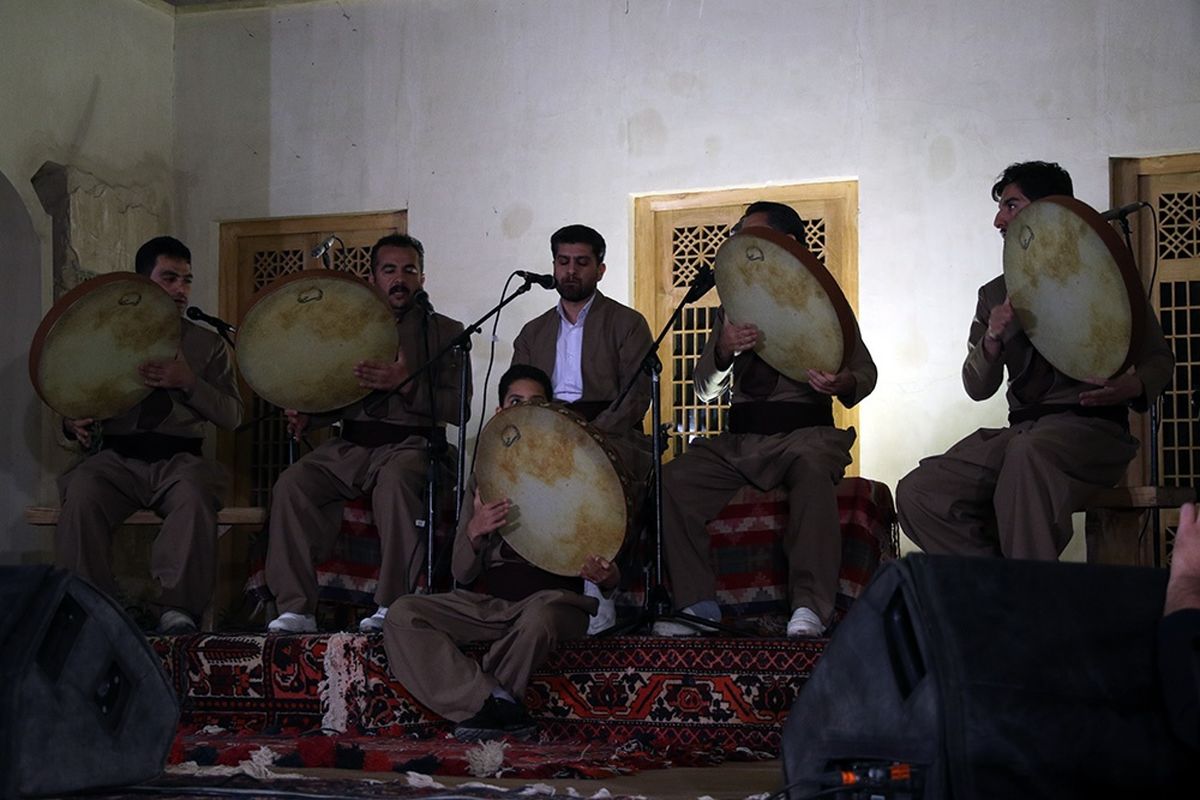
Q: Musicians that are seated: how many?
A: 6